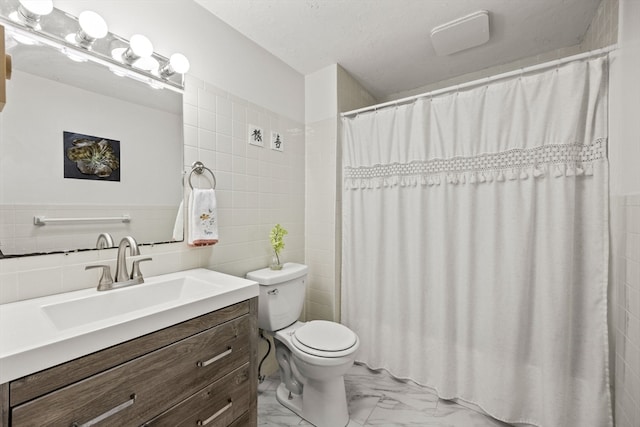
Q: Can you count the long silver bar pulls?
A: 3